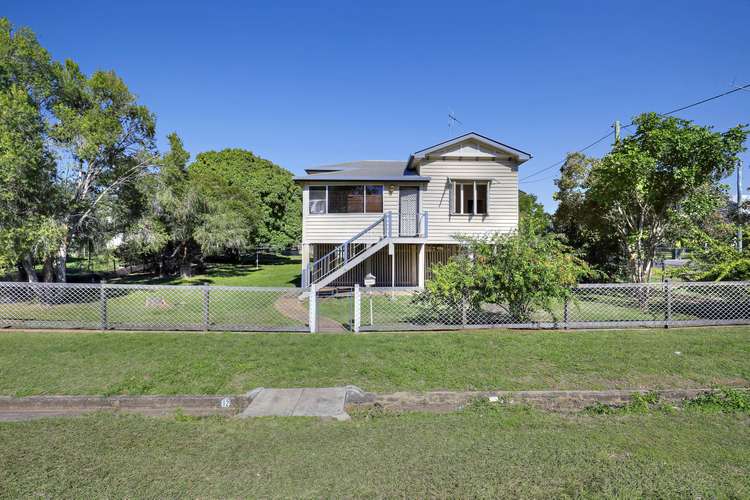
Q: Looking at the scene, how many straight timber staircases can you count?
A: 1